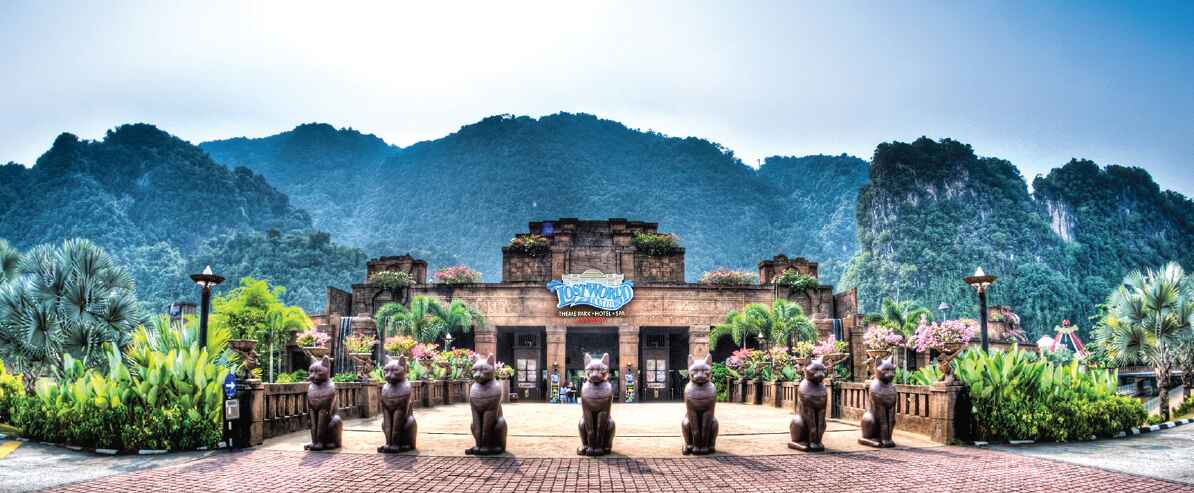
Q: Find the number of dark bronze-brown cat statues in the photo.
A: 7